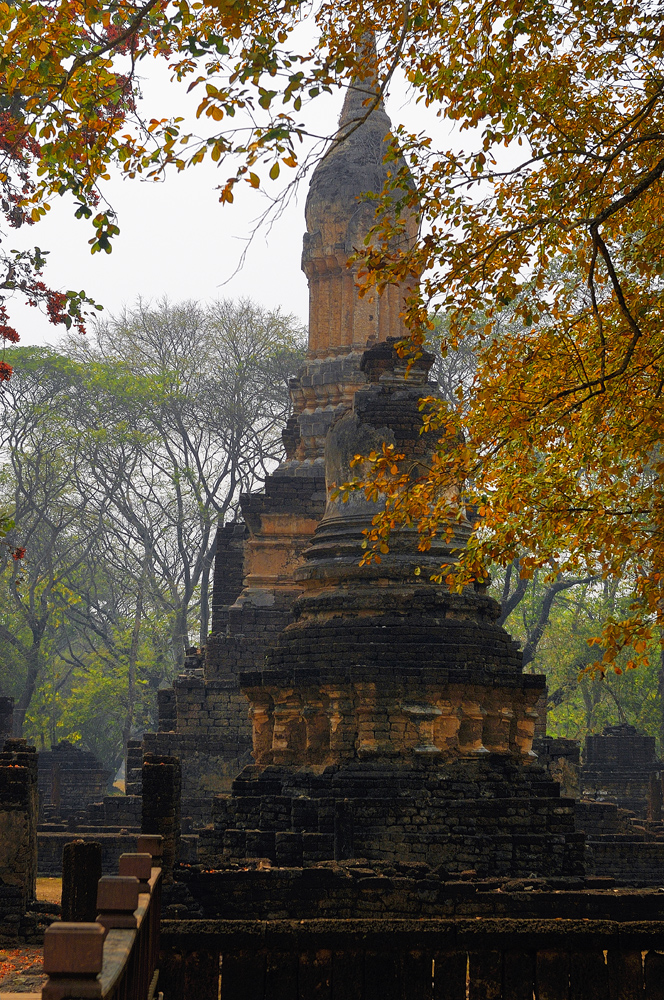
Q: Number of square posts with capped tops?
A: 4